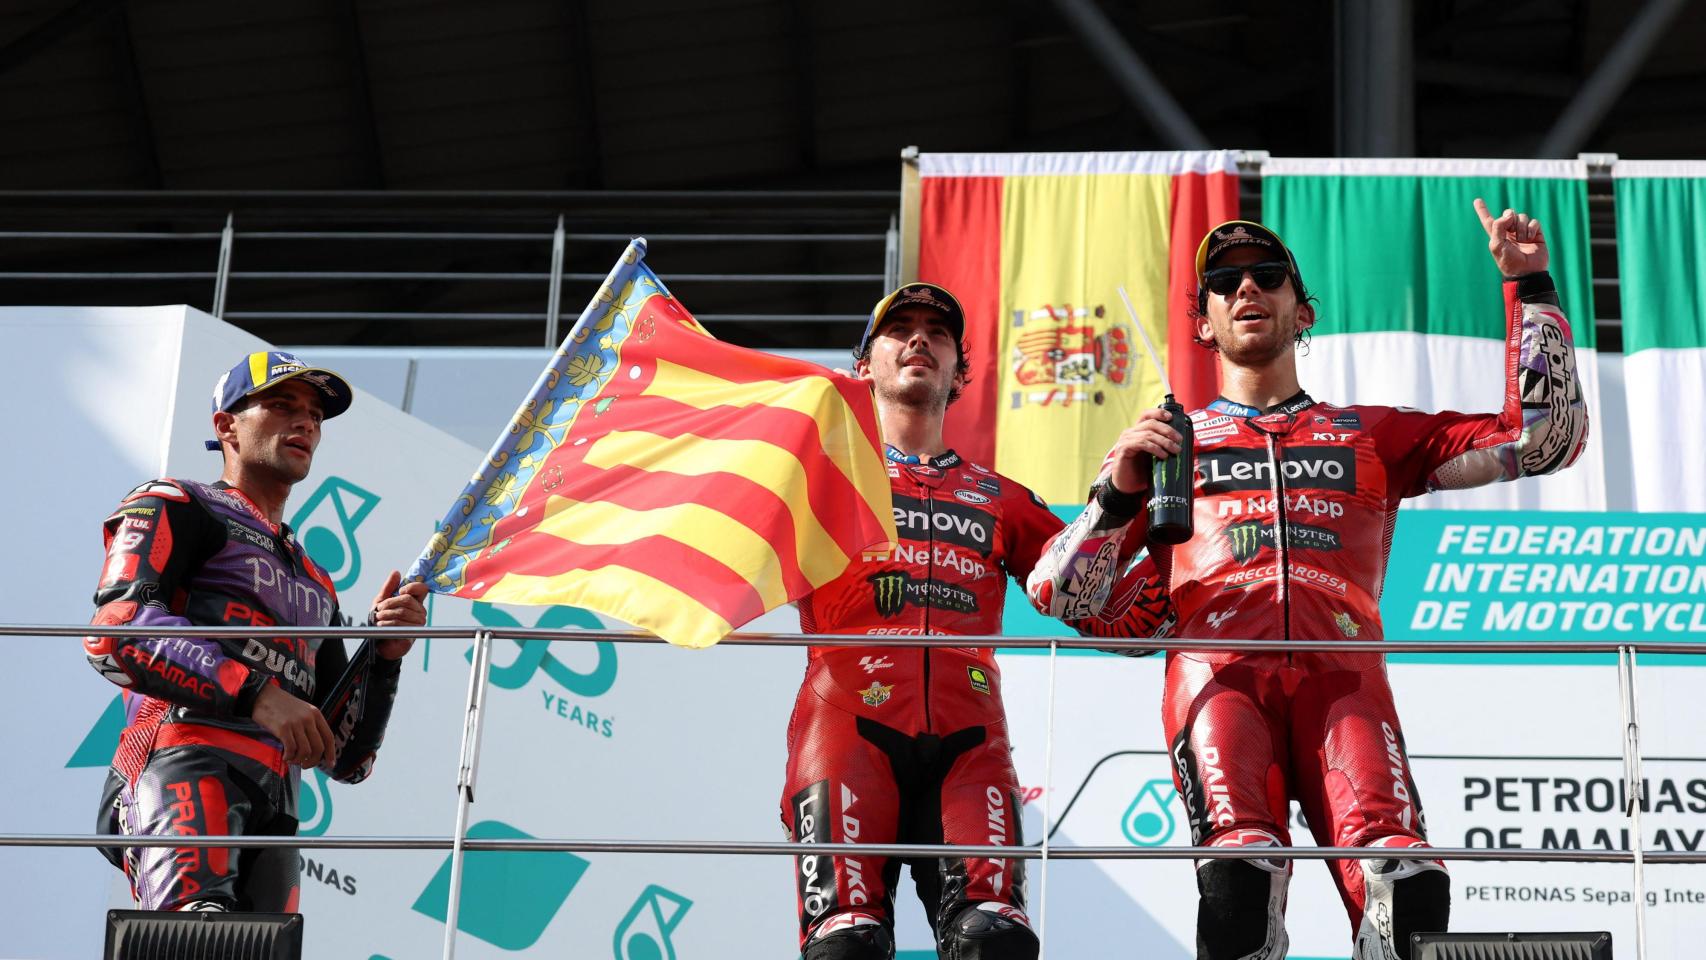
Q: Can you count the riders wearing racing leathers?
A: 3